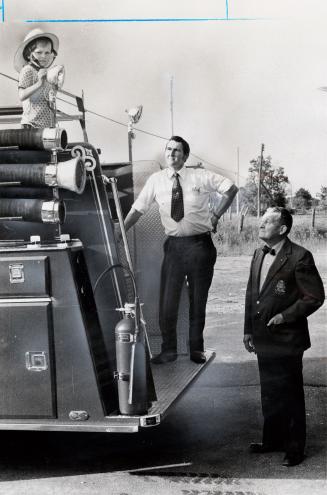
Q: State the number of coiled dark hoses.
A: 3